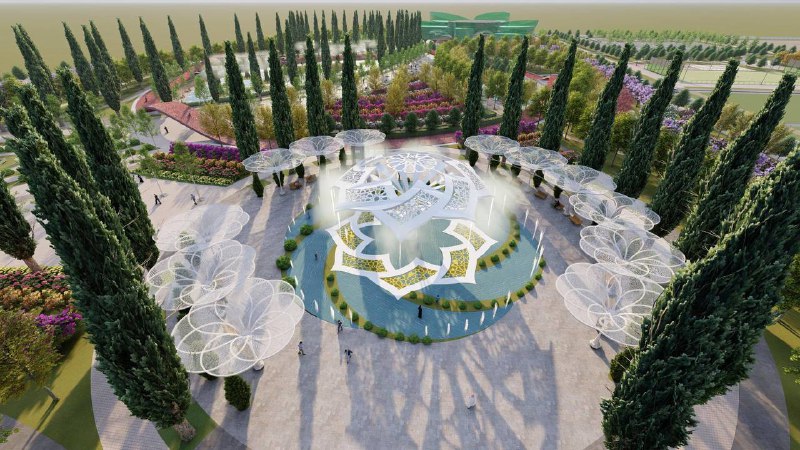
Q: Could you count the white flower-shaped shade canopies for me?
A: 12